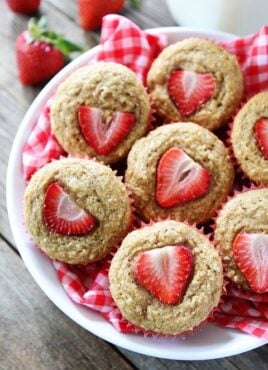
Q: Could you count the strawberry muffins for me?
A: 7